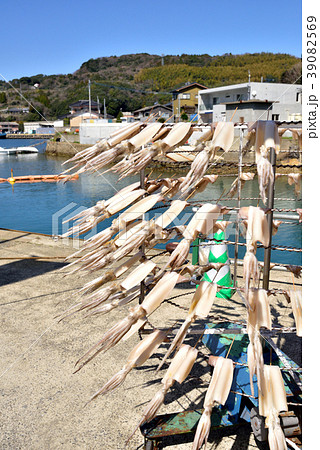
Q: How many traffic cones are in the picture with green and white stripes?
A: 1